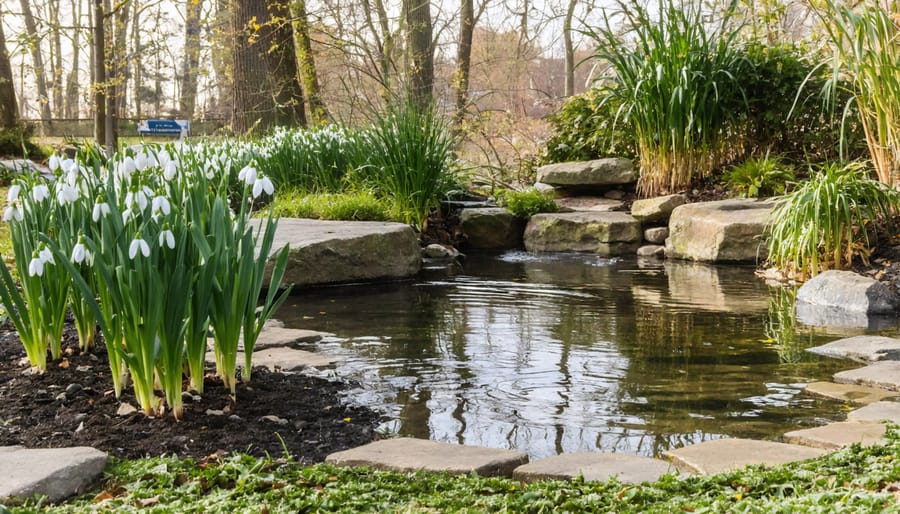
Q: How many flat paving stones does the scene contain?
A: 11